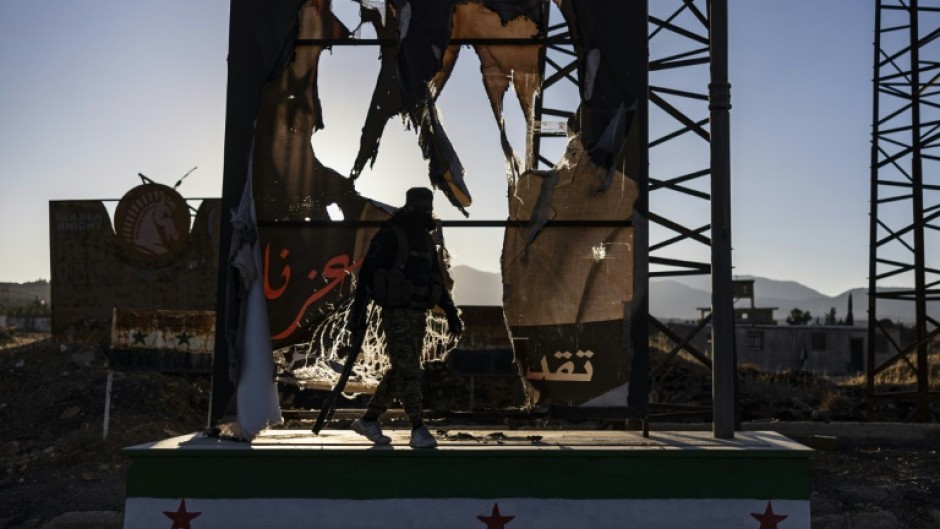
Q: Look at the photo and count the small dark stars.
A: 2